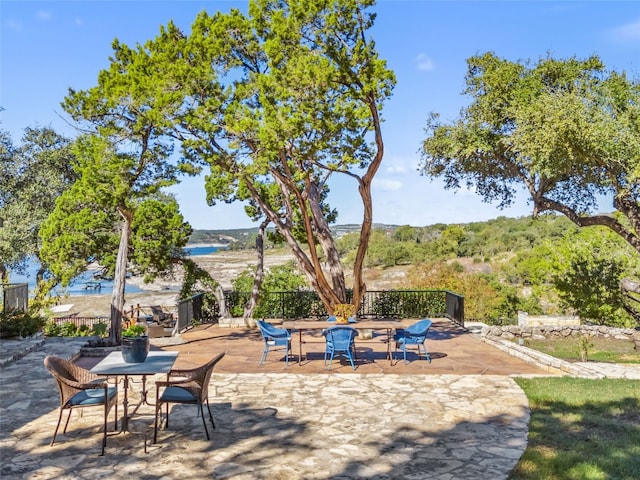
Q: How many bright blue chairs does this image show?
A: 4